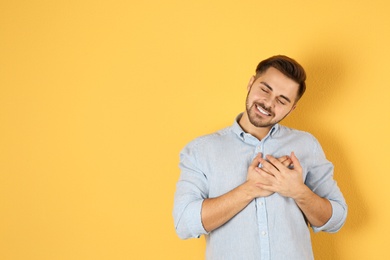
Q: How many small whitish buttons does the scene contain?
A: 3